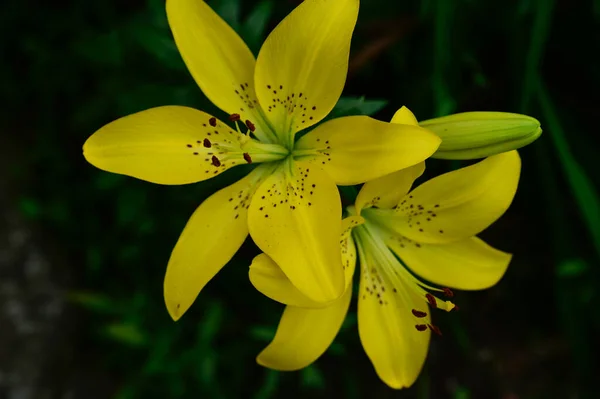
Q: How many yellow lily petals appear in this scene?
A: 12